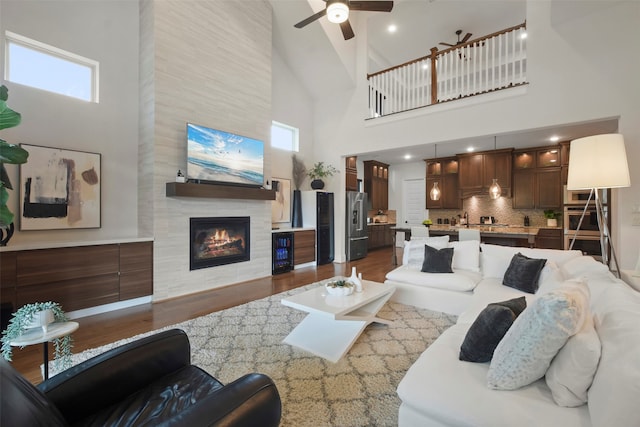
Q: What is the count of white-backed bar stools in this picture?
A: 2